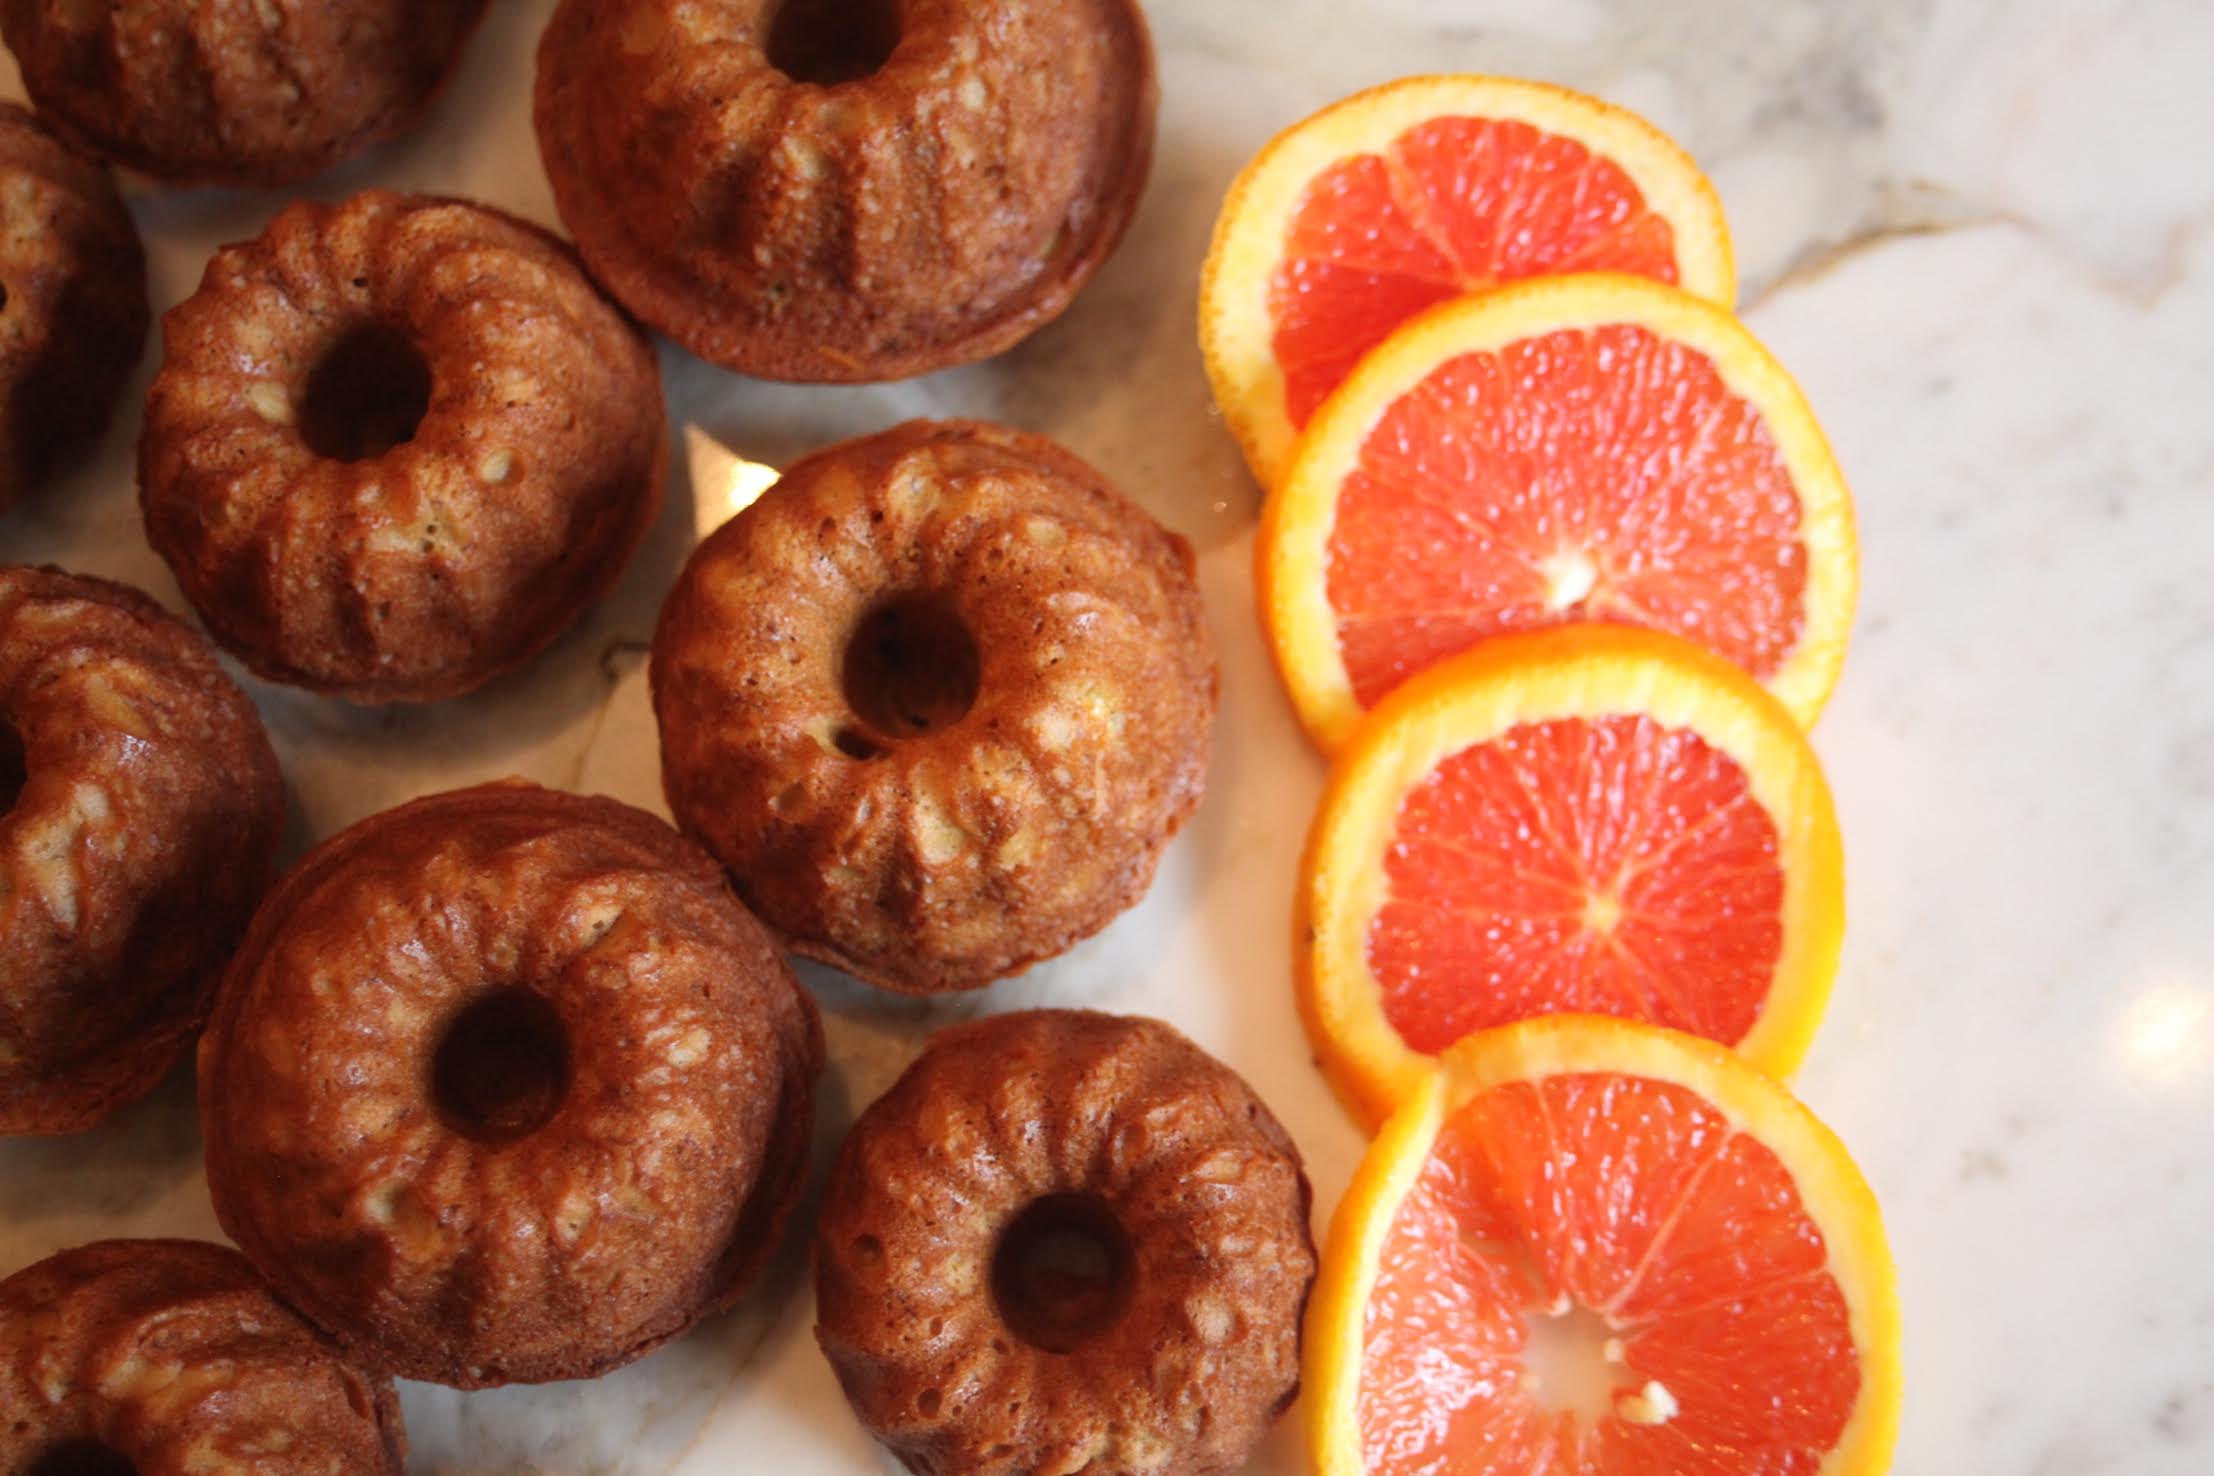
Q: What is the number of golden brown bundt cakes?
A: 9